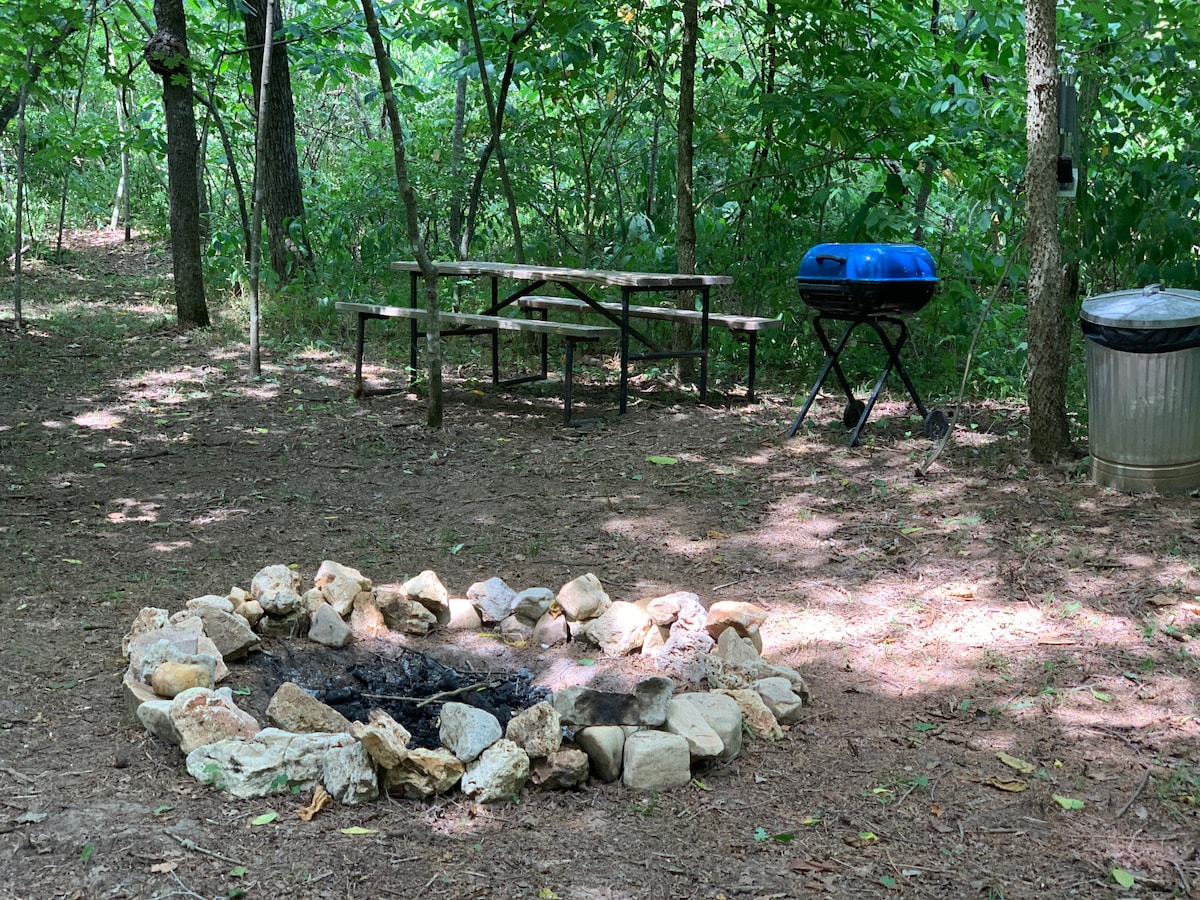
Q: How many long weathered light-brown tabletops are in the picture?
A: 1